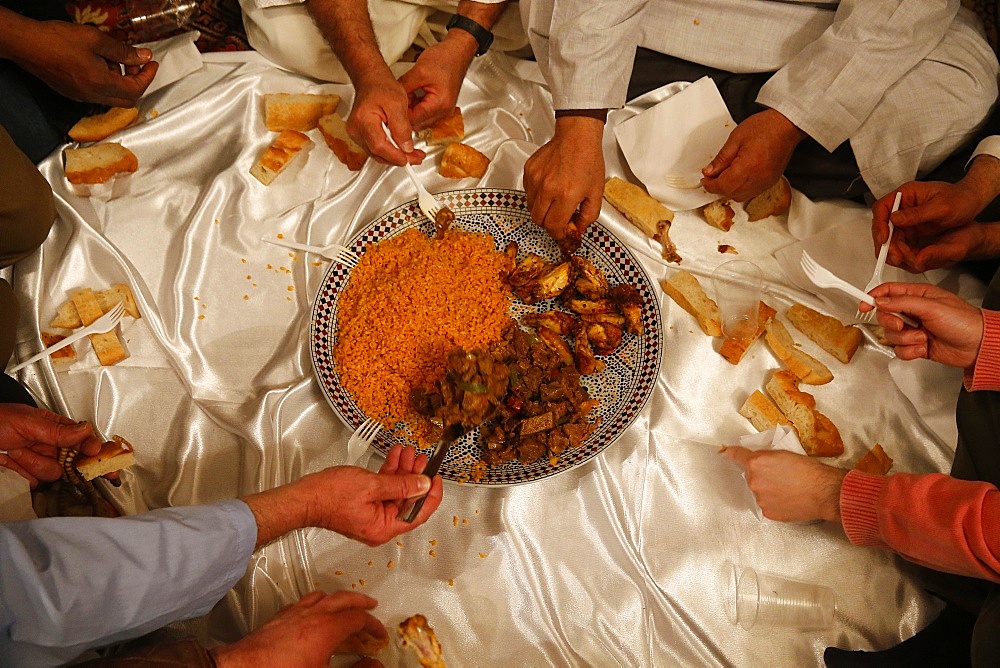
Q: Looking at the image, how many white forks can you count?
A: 7